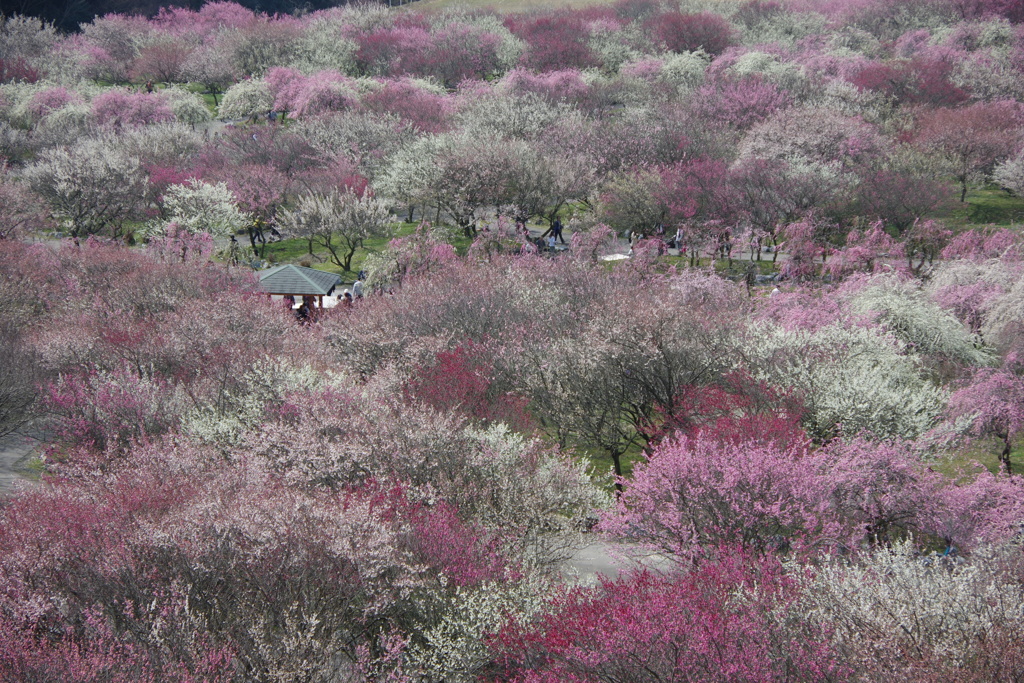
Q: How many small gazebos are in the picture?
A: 1